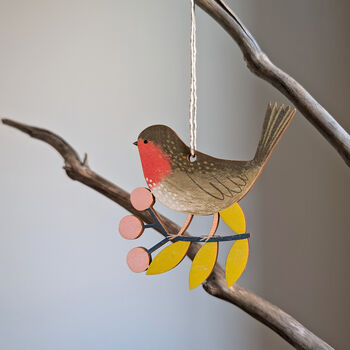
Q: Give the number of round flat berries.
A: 3